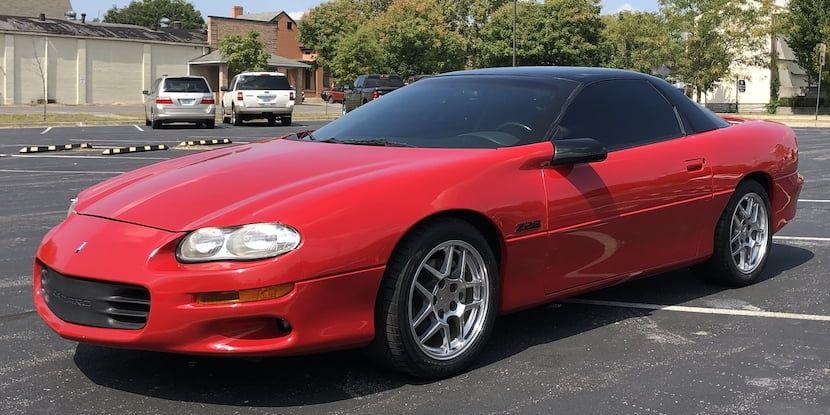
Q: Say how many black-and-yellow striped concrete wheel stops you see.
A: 3